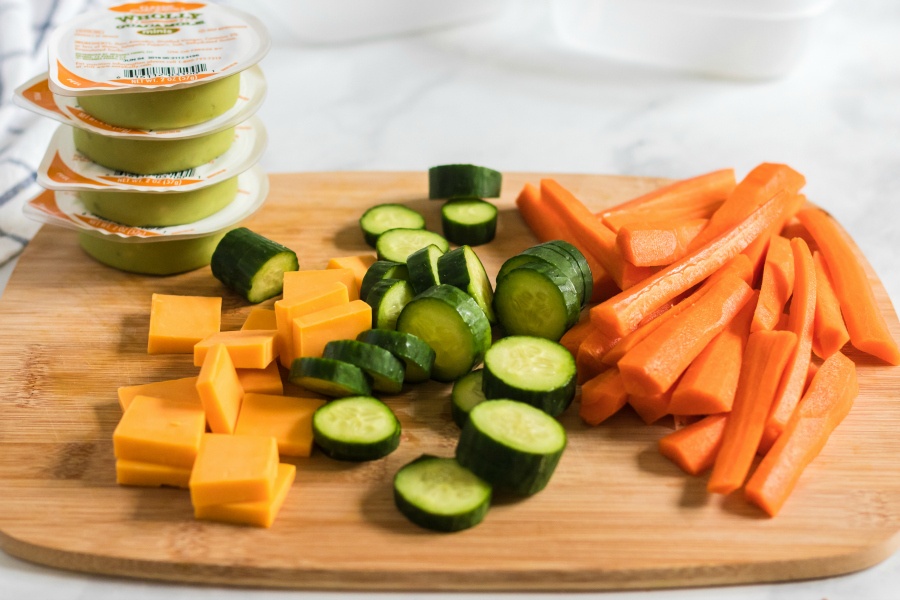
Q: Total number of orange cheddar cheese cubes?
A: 15